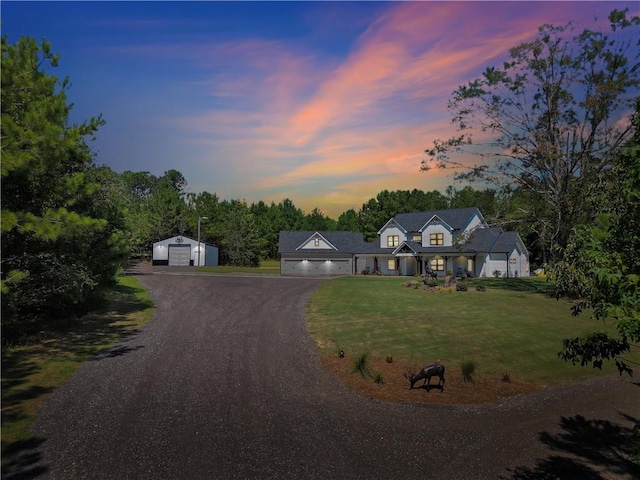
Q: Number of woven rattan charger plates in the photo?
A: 0